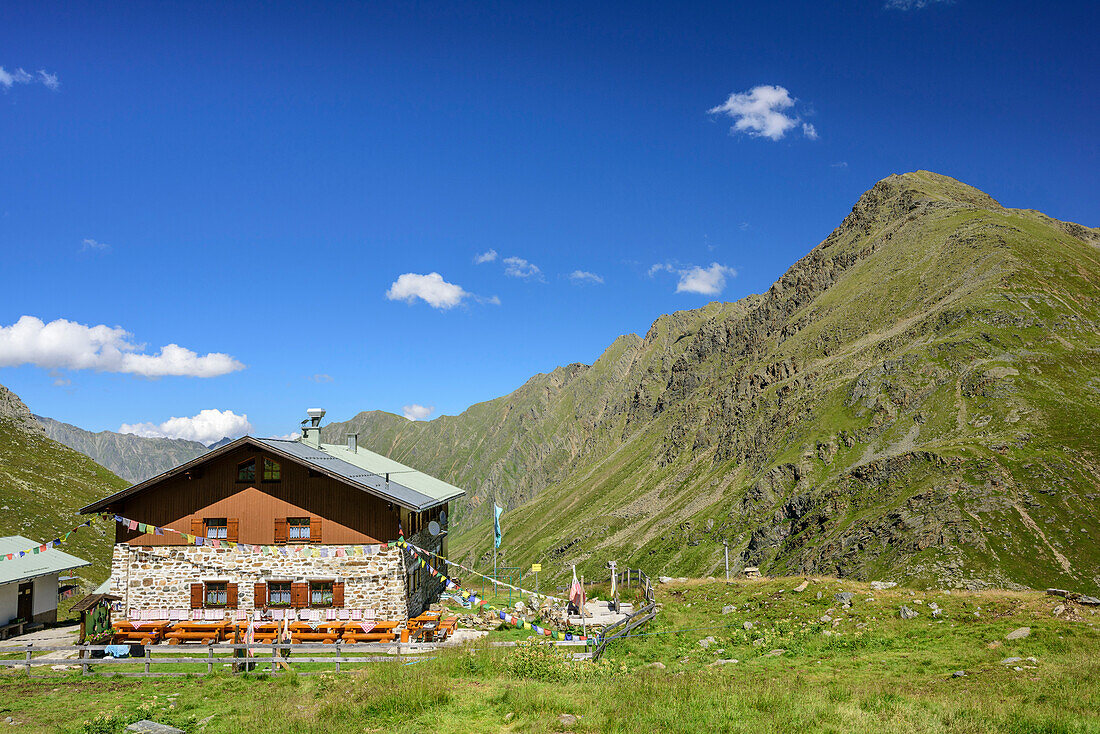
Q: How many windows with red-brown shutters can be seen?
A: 5